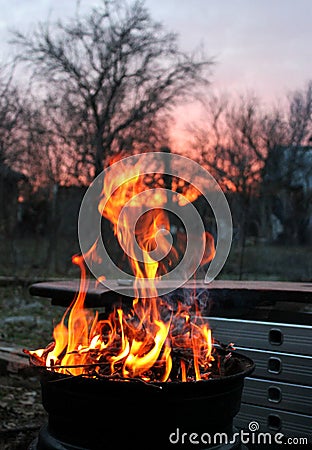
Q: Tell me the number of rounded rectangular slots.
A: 4